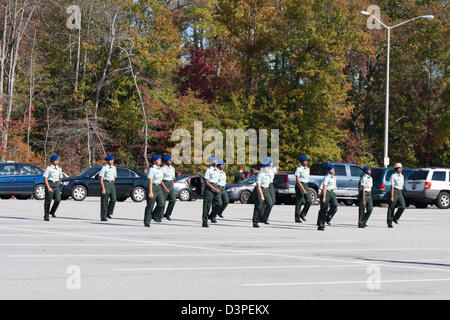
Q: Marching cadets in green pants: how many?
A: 12